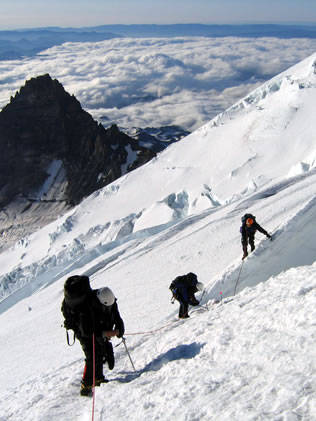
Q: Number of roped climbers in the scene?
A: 3